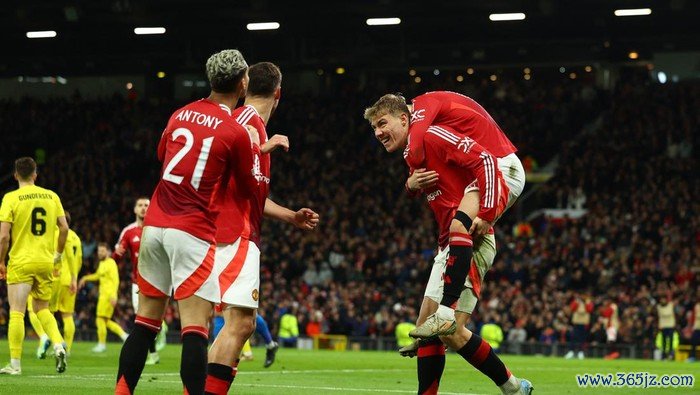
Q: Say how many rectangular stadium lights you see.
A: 6